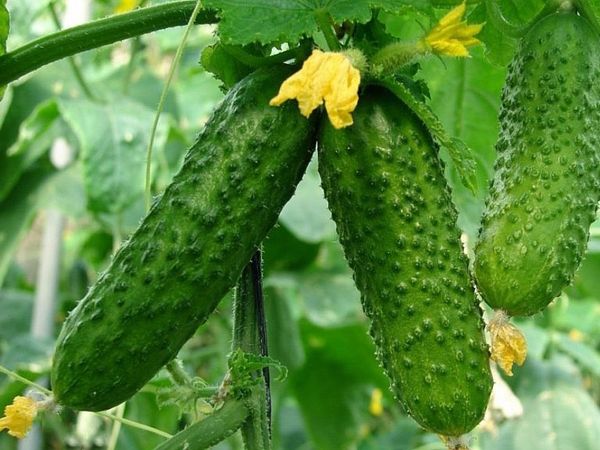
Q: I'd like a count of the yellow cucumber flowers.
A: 4